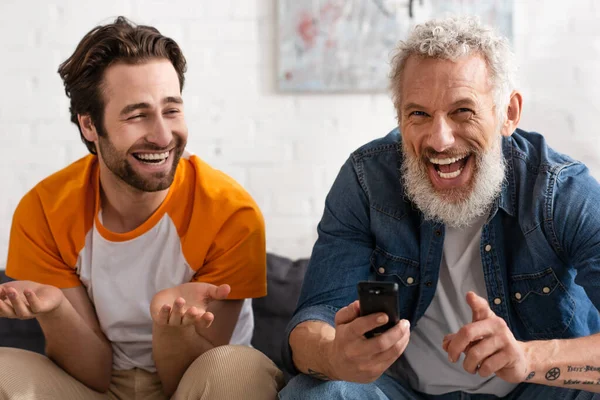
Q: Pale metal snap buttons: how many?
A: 6